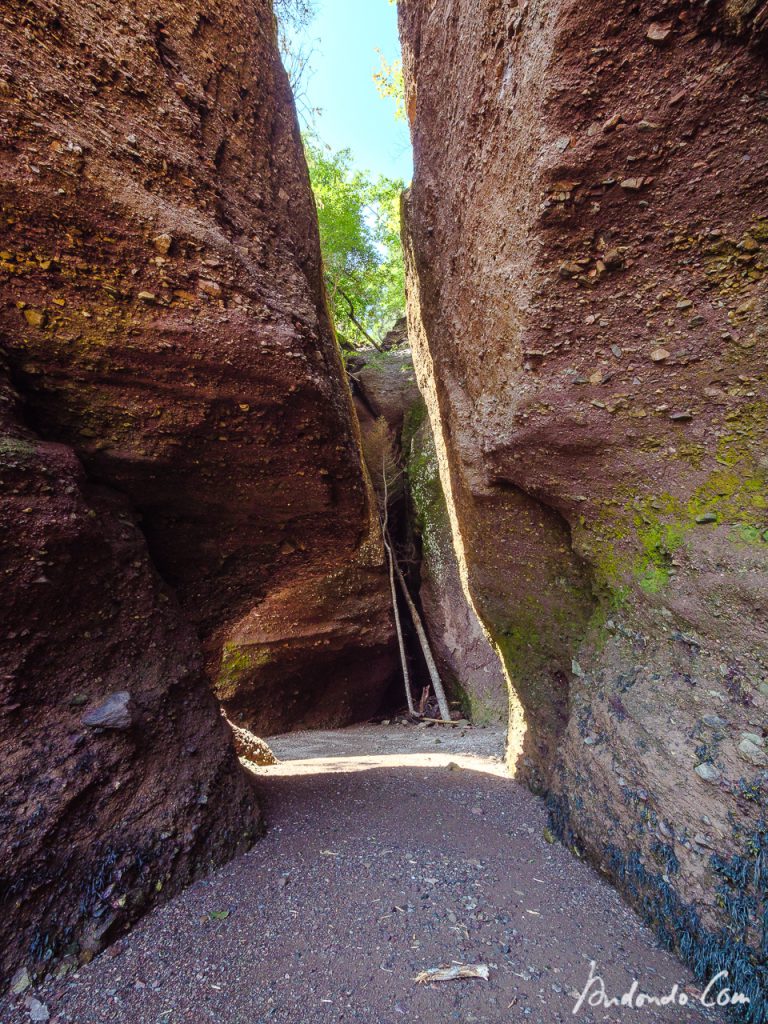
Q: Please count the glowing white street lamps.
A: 0